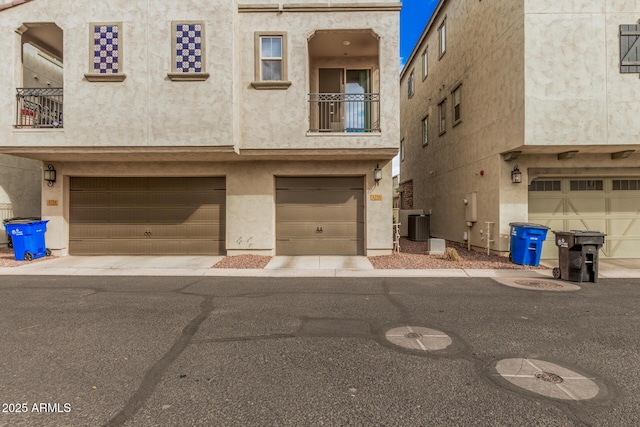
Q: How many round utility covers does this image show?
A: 3